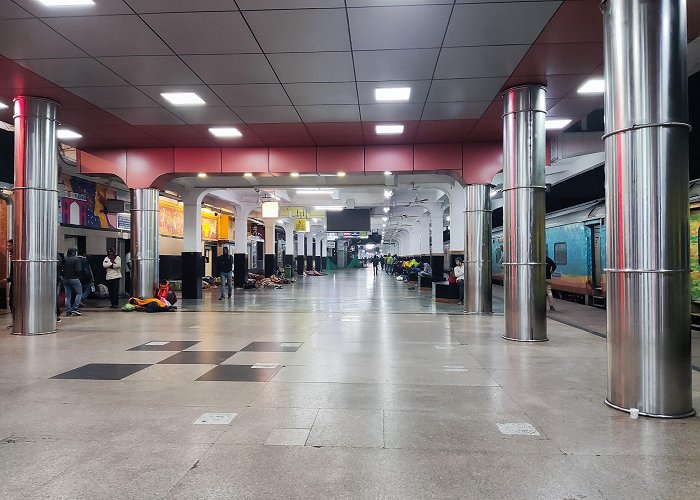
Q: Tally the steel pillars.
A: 5